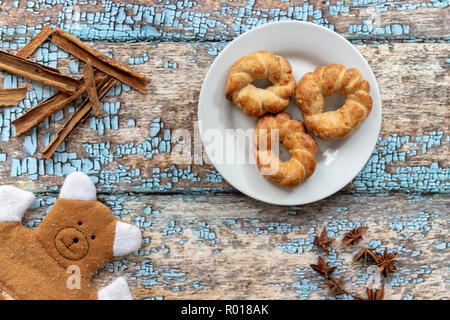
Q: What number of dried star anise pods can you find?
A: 7